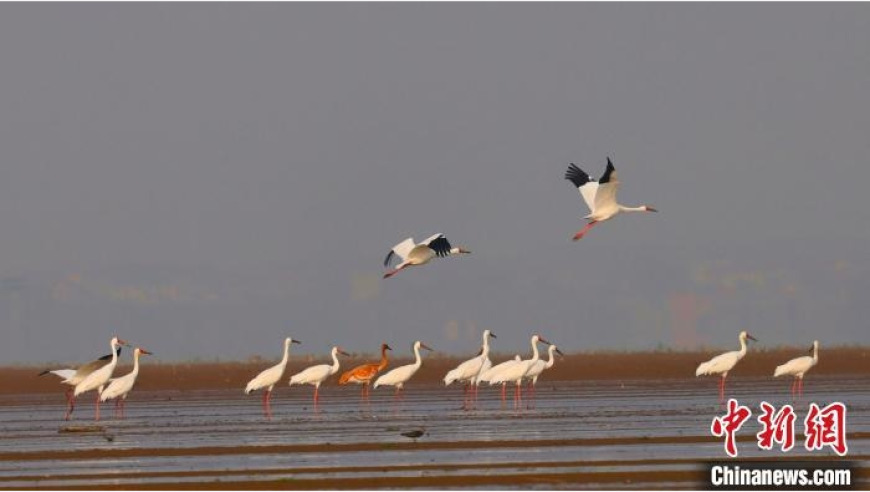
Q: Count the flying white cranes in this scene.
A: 2